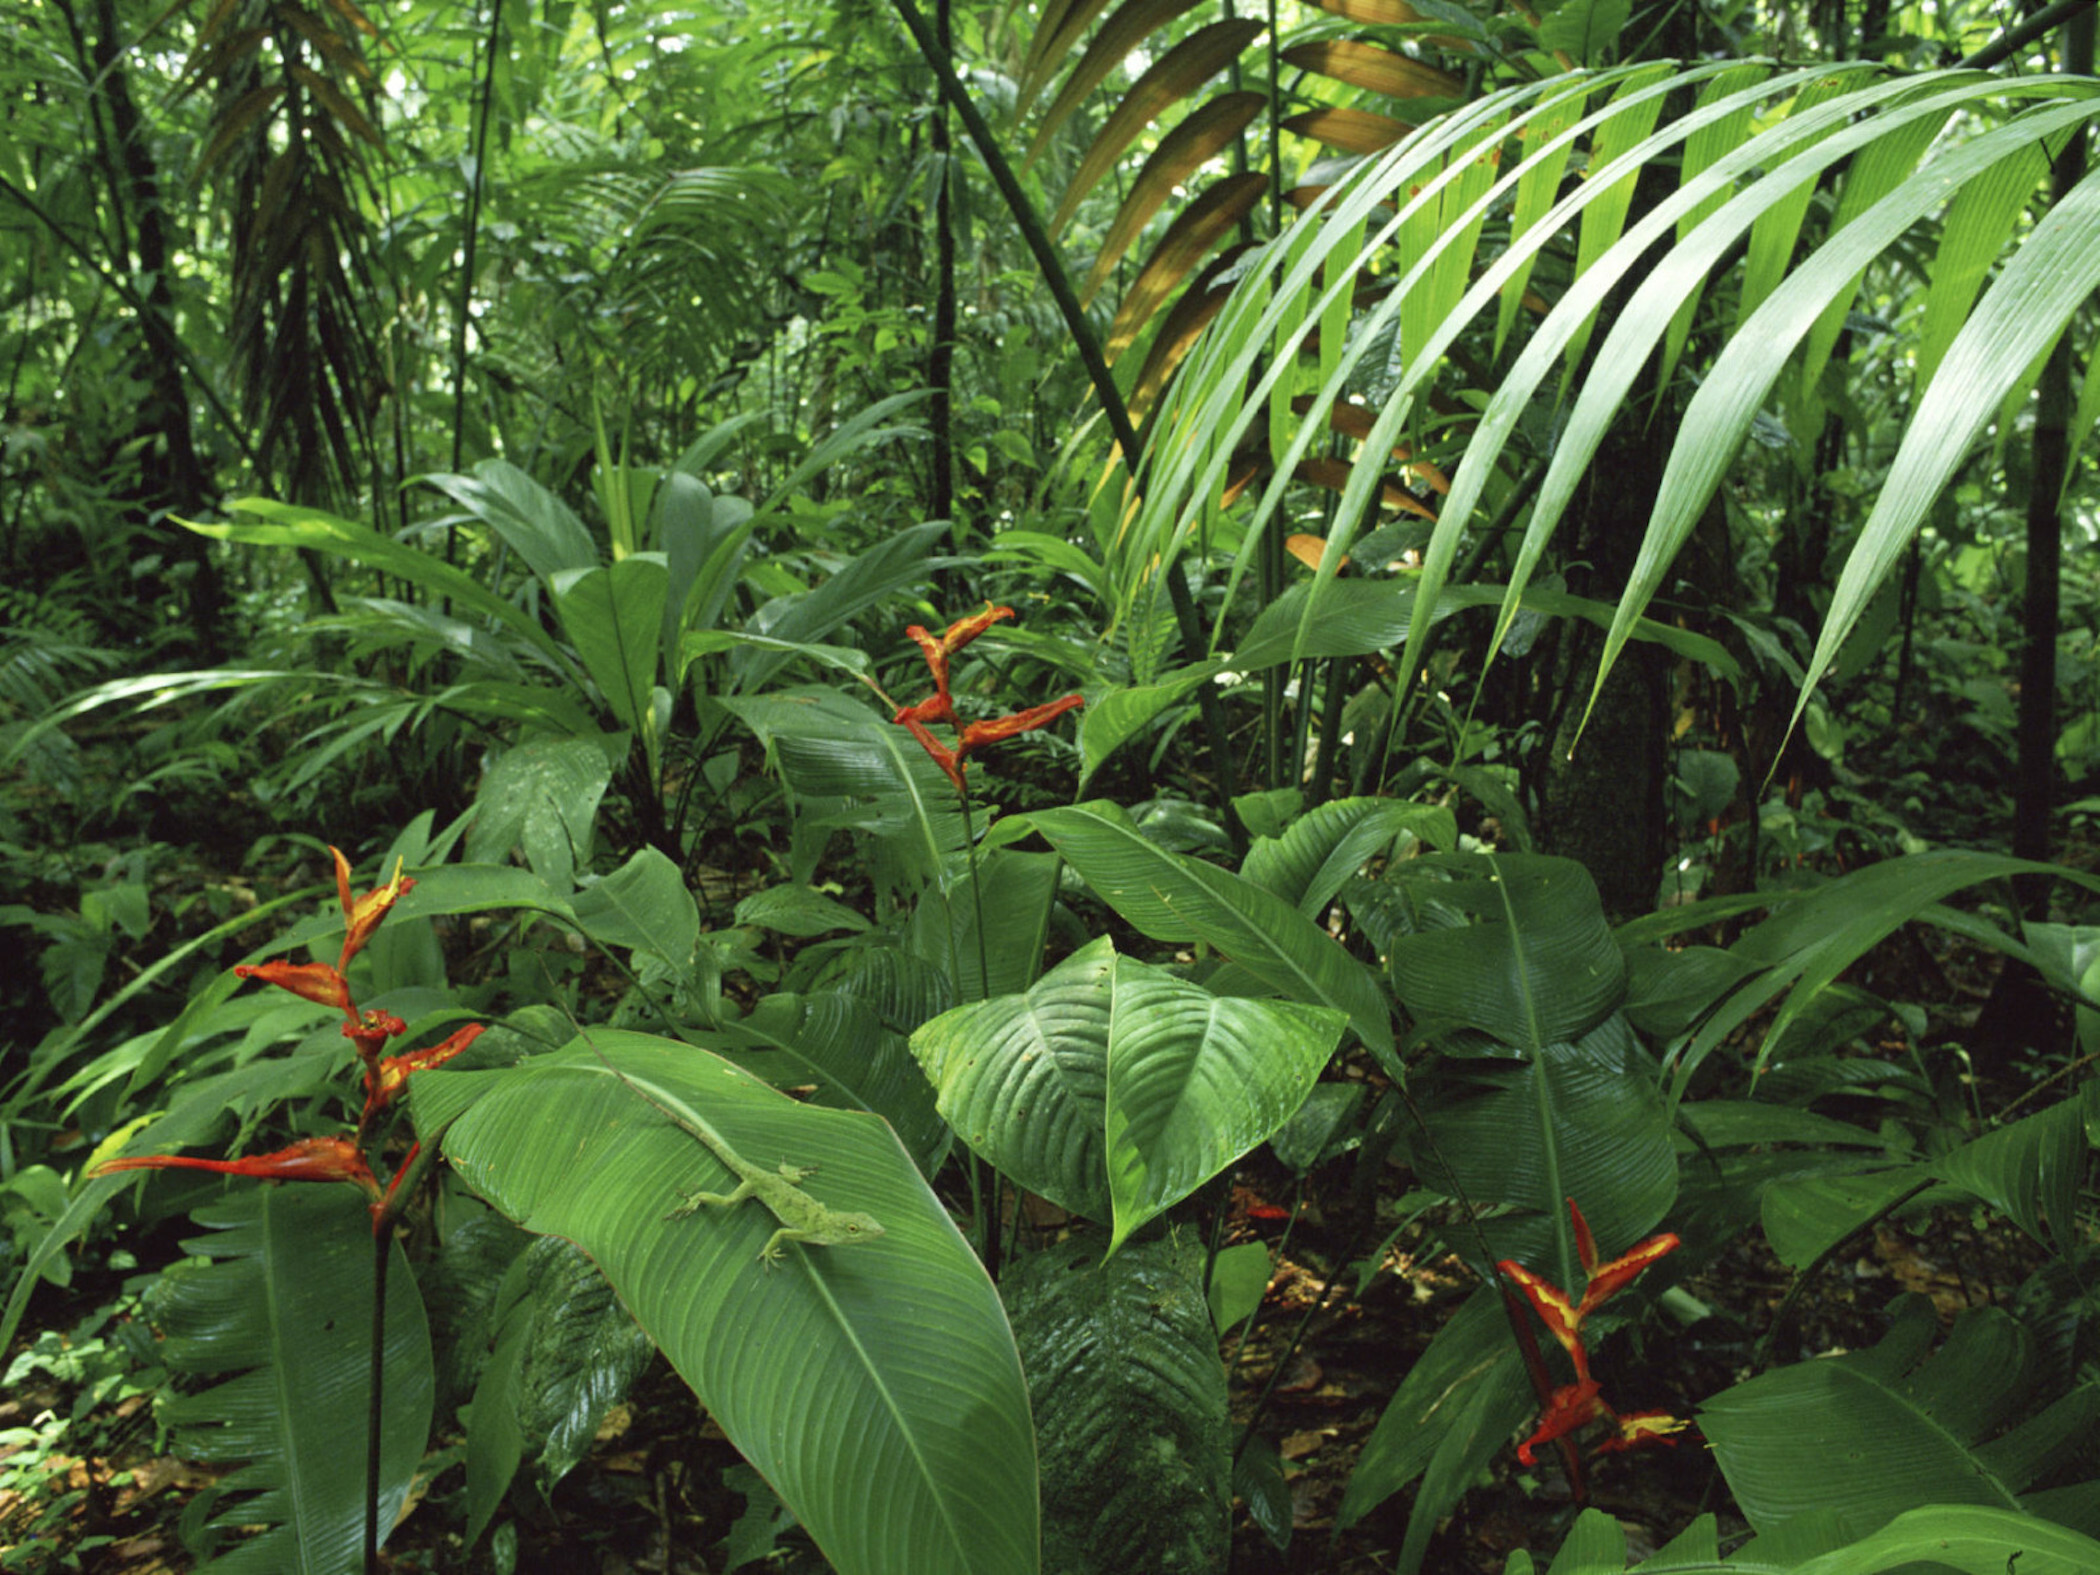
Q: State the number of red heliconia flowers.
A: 3